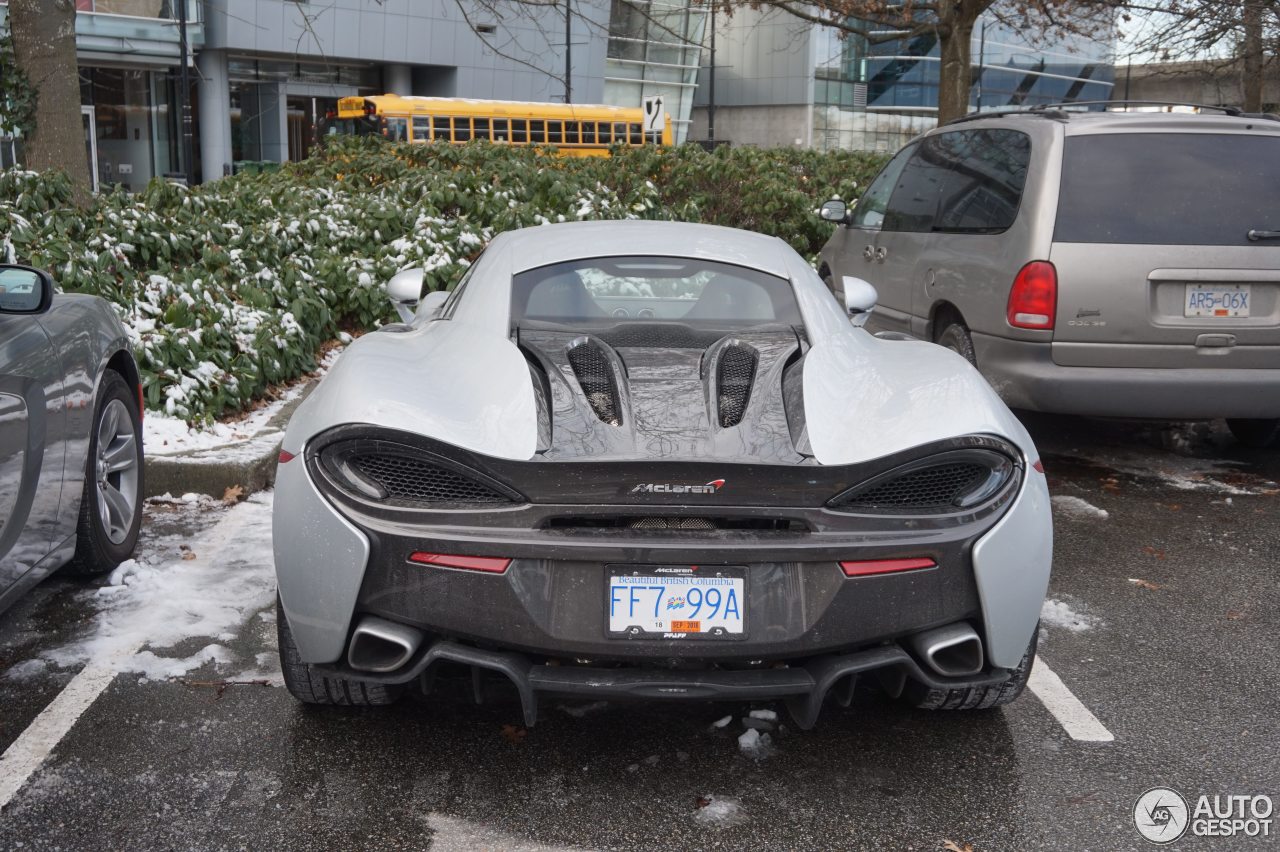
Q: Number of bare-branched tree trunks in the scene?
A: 3